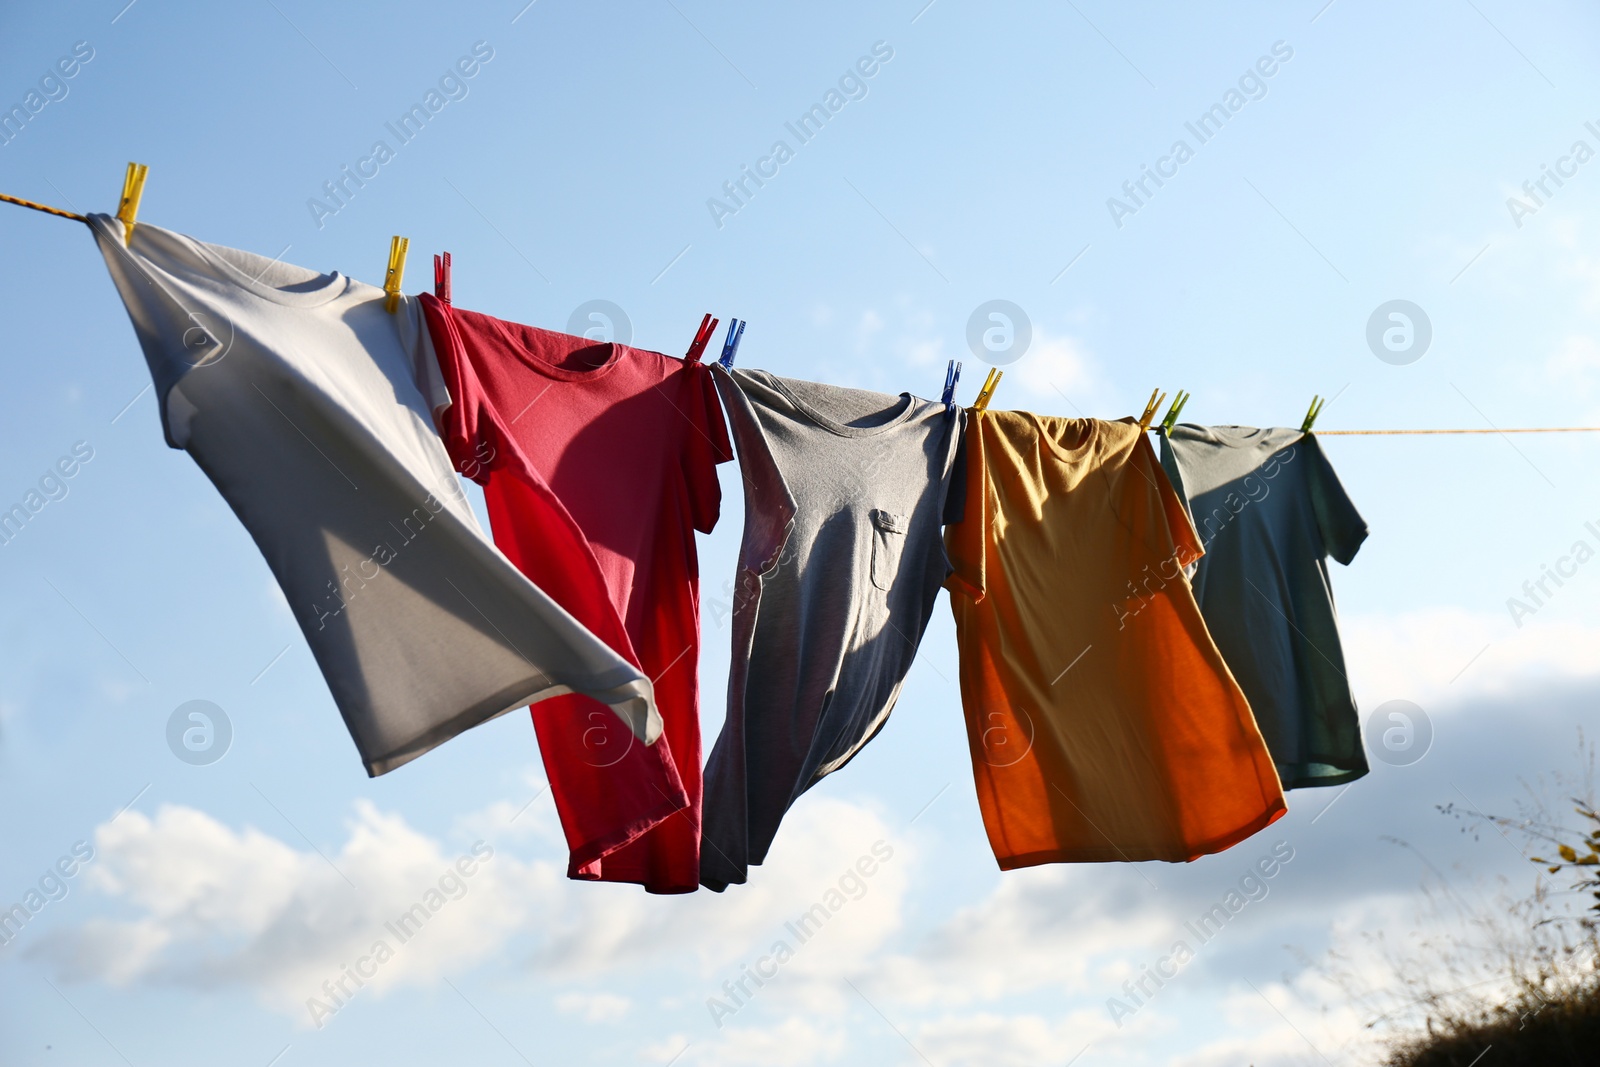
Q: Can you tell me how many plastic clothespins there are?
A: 10